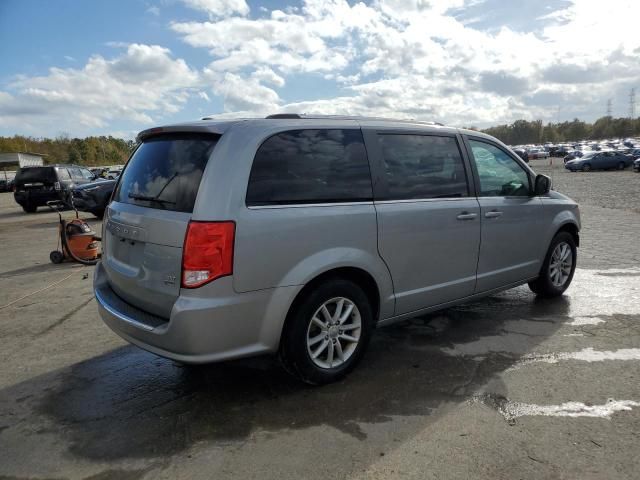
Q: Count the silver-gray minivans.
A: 1